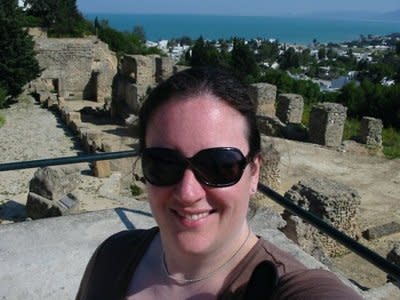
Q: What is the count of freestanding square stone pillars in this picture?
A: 4